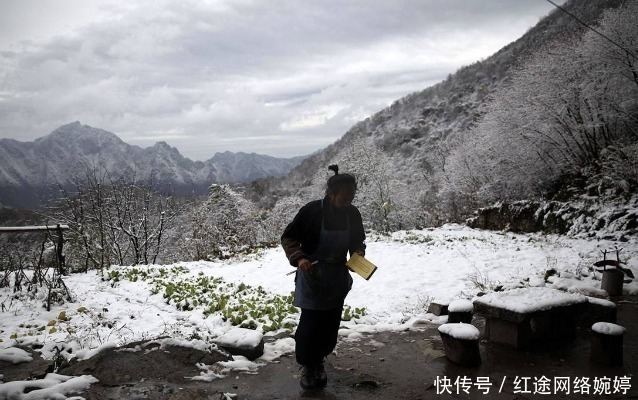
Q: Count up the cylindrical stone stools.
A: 3